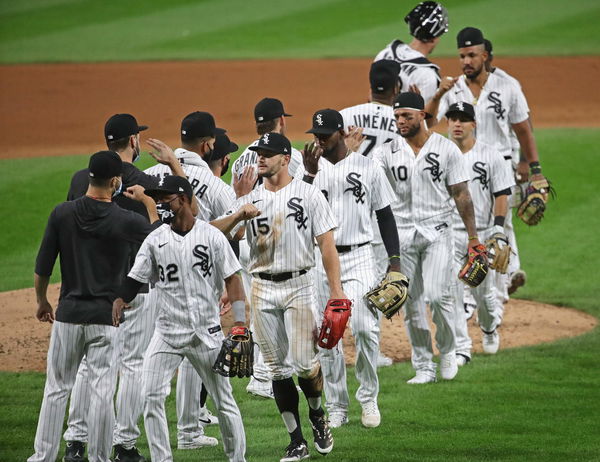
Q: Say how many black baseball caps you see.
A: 13